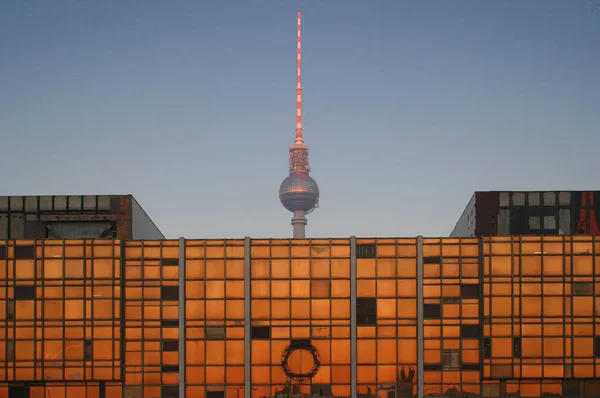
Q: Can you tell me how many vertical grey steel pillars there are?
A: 4